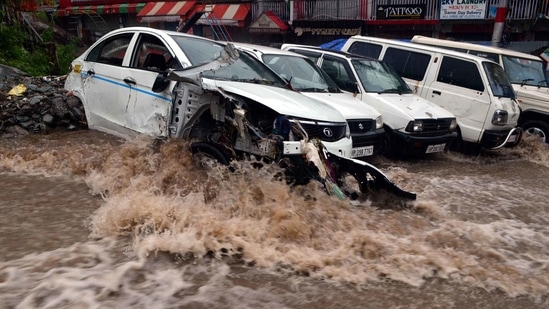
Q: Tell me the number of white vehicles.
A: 5